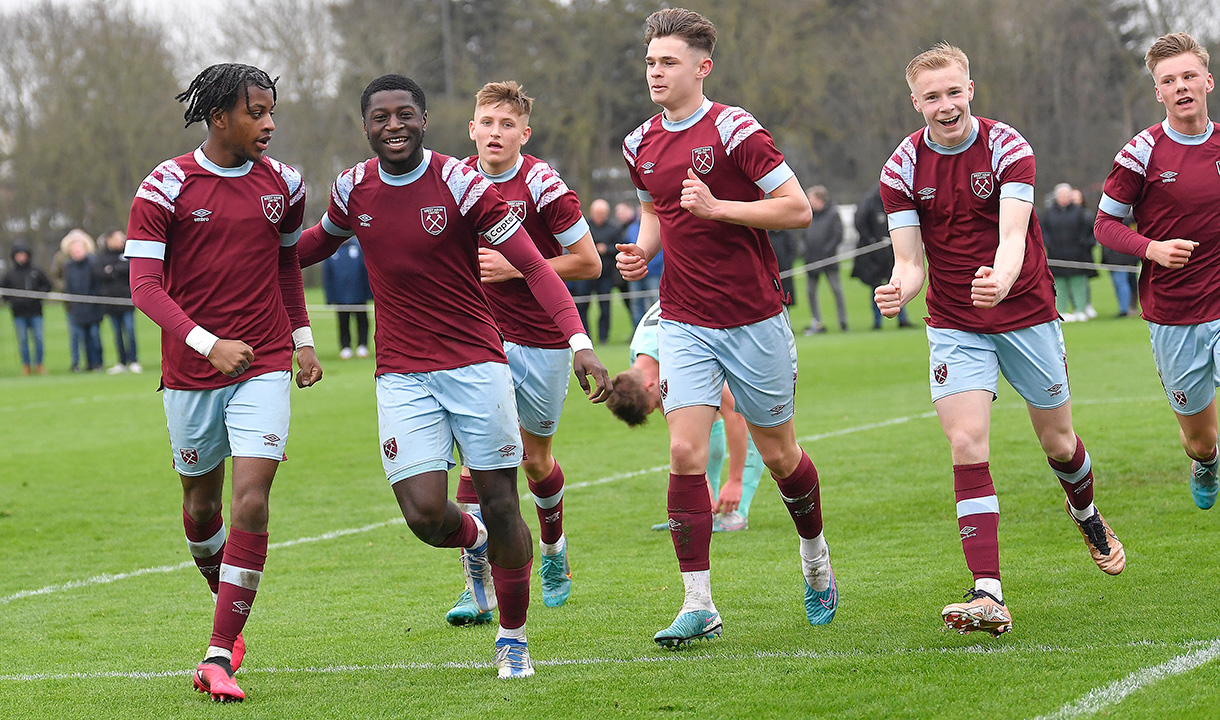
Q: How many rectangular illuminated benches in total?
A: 0